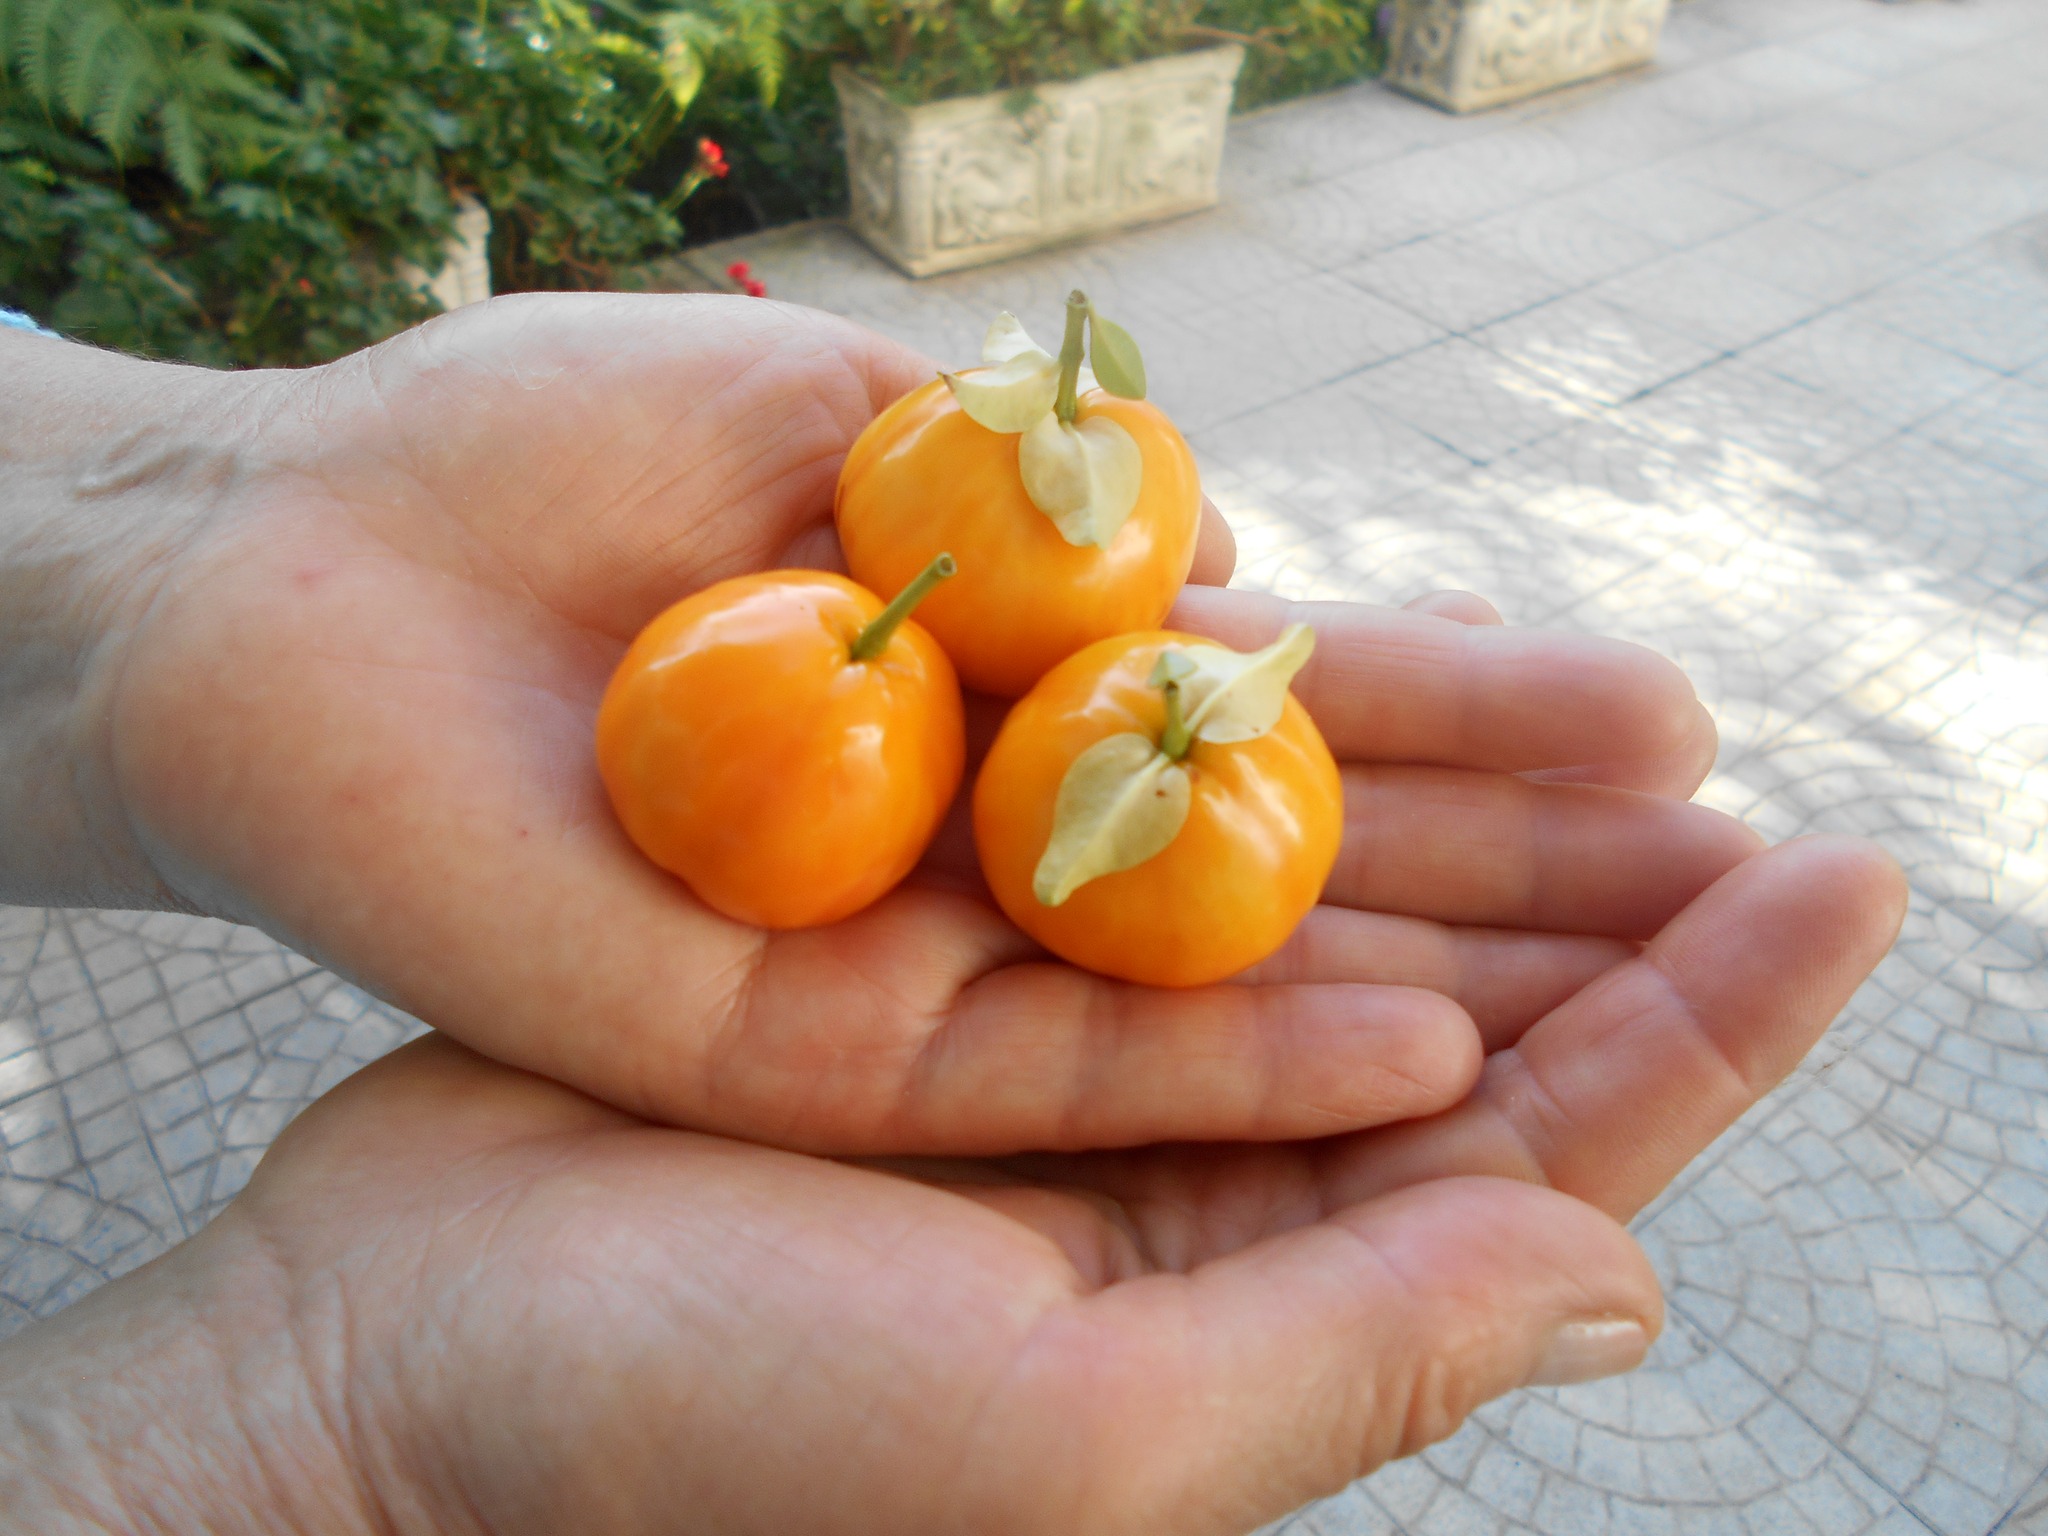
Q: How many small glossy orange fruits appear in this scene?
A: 3